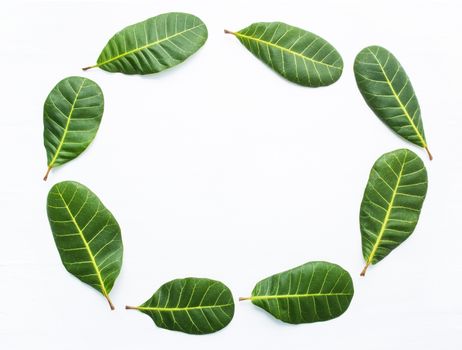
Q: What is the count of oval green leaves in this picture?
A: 8